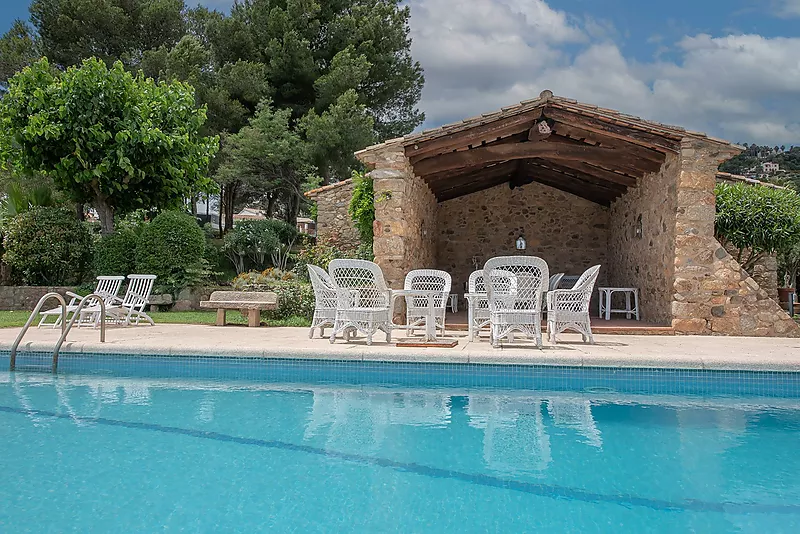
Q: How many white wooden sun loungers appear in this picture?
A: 2